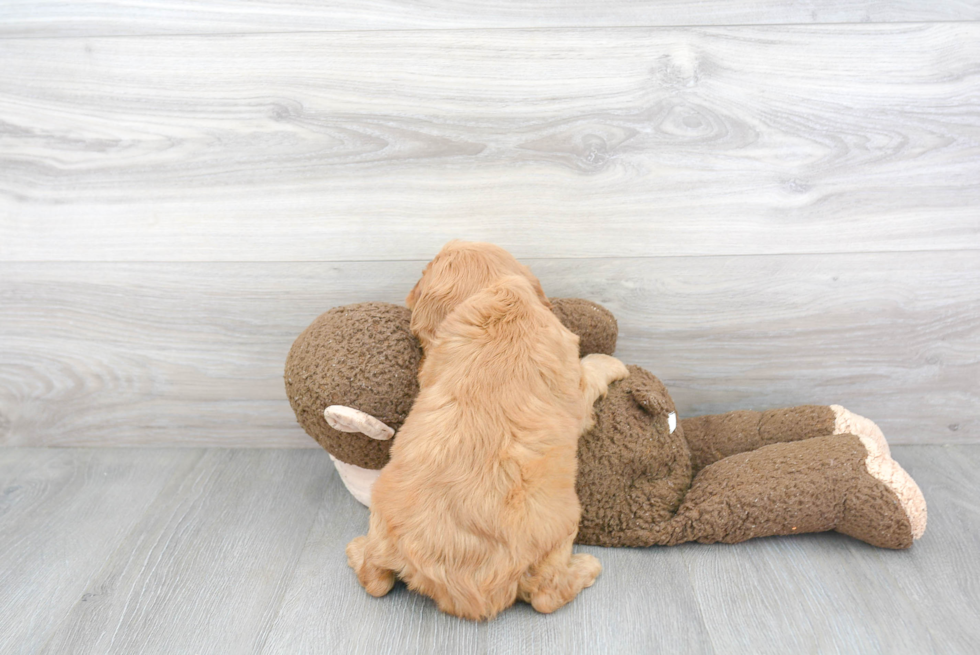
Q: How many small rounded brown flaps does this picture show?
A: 1